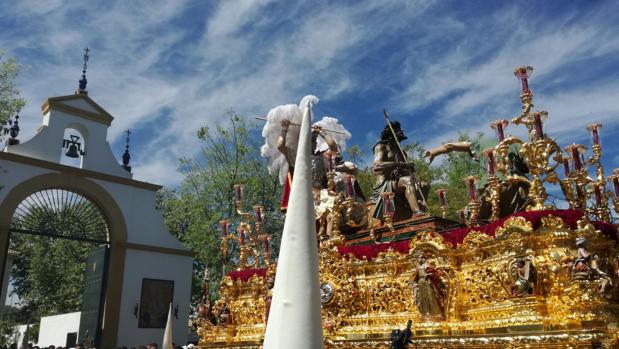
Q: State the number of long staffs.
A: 2